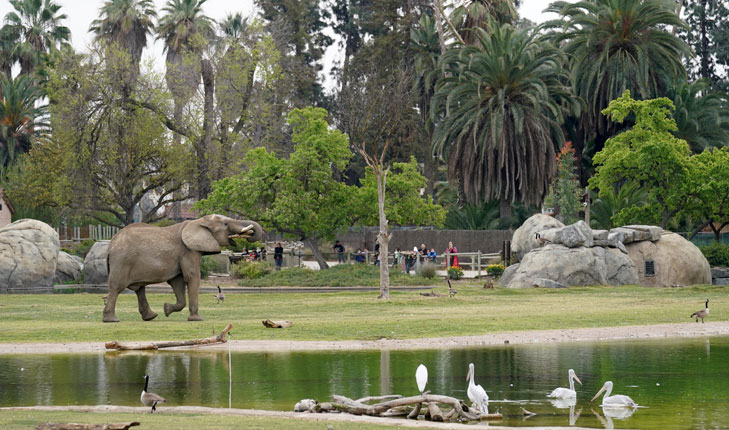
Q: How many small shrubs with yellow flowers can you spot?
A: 2